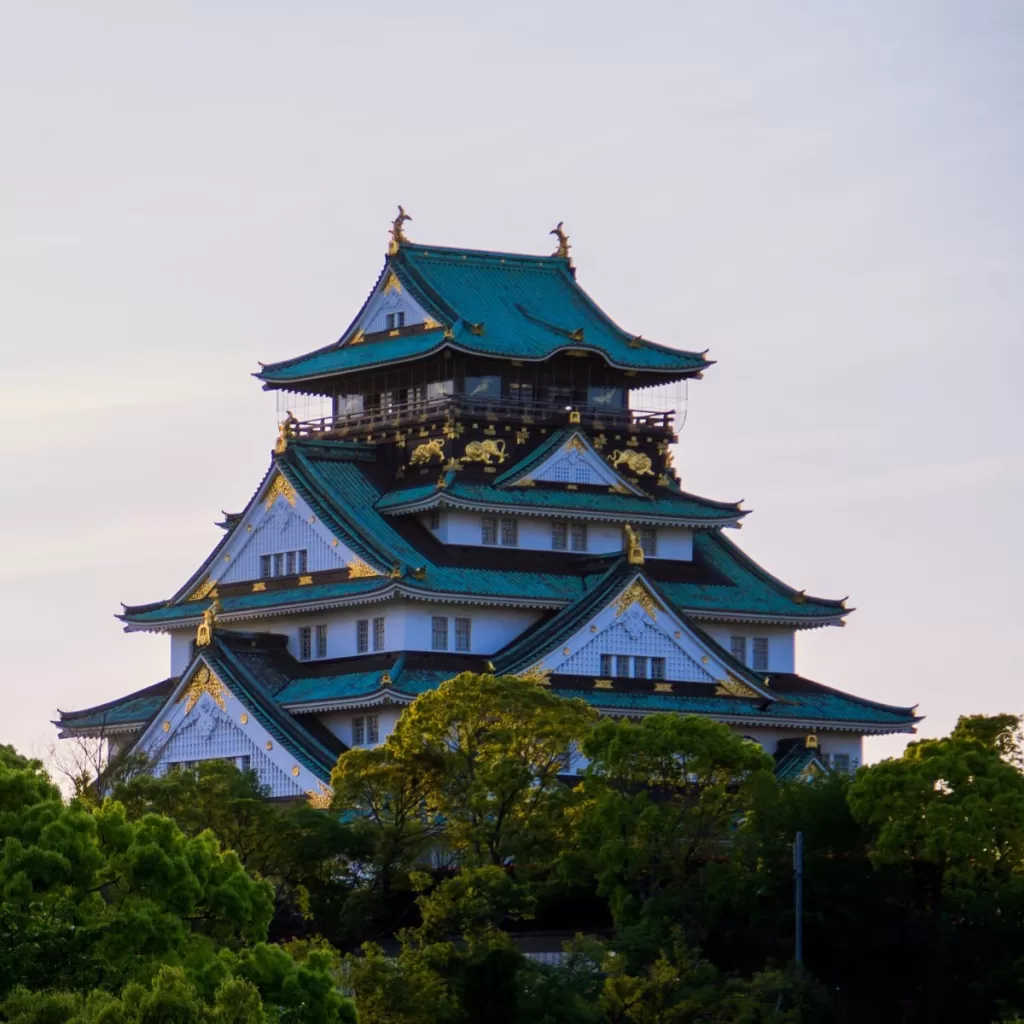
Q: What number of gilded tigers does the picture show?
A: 3